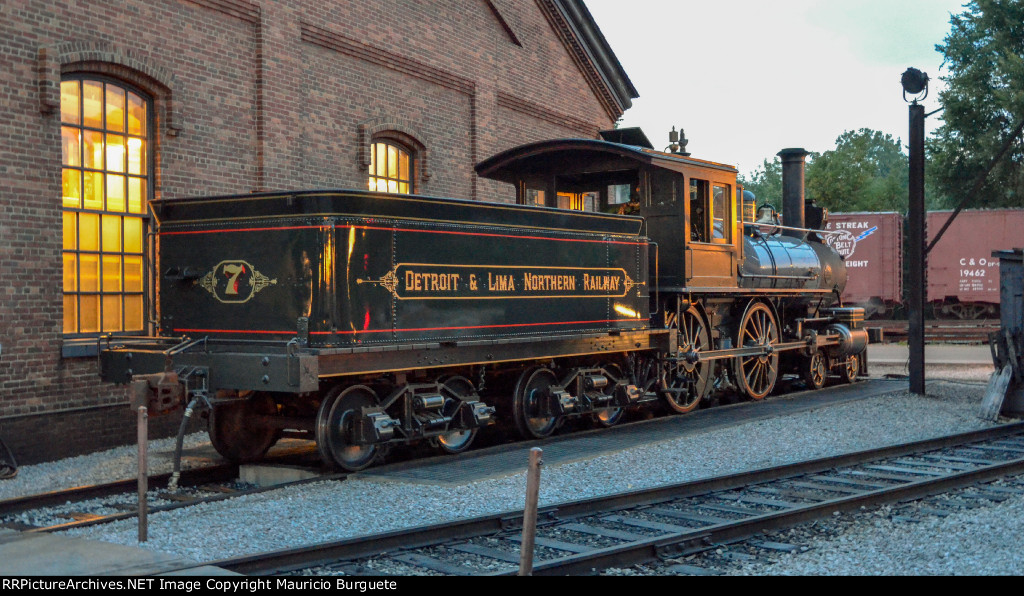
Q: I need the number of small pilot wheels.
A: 2